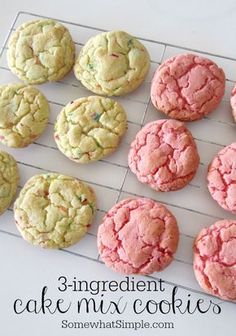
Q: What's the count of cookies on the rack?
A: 12